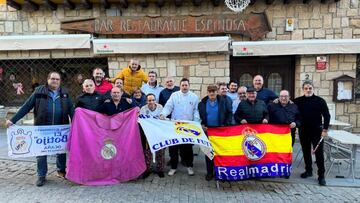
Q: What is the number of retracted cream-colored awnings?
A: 3